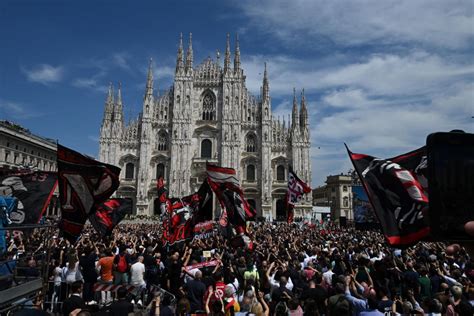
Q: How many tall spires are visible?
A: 10